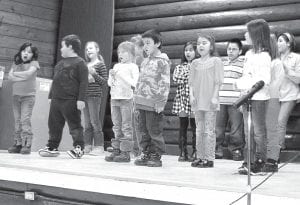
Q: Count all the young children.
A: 12